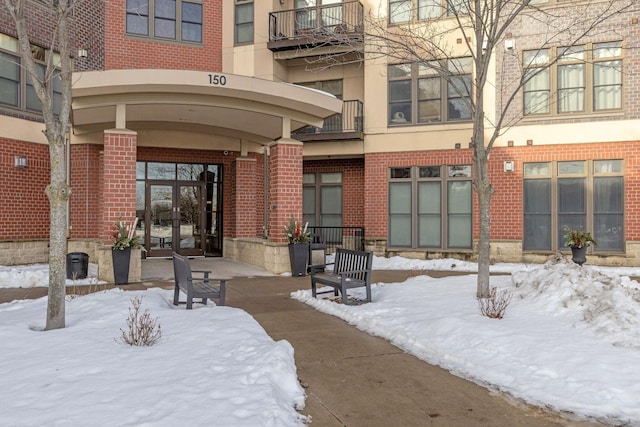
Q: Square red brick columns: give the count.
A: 3